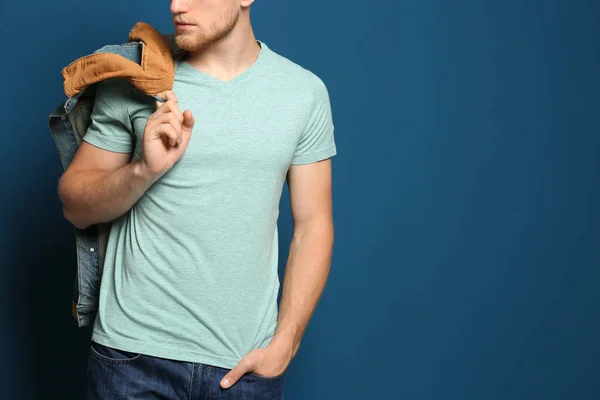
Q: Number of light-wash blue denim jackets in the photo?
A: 1